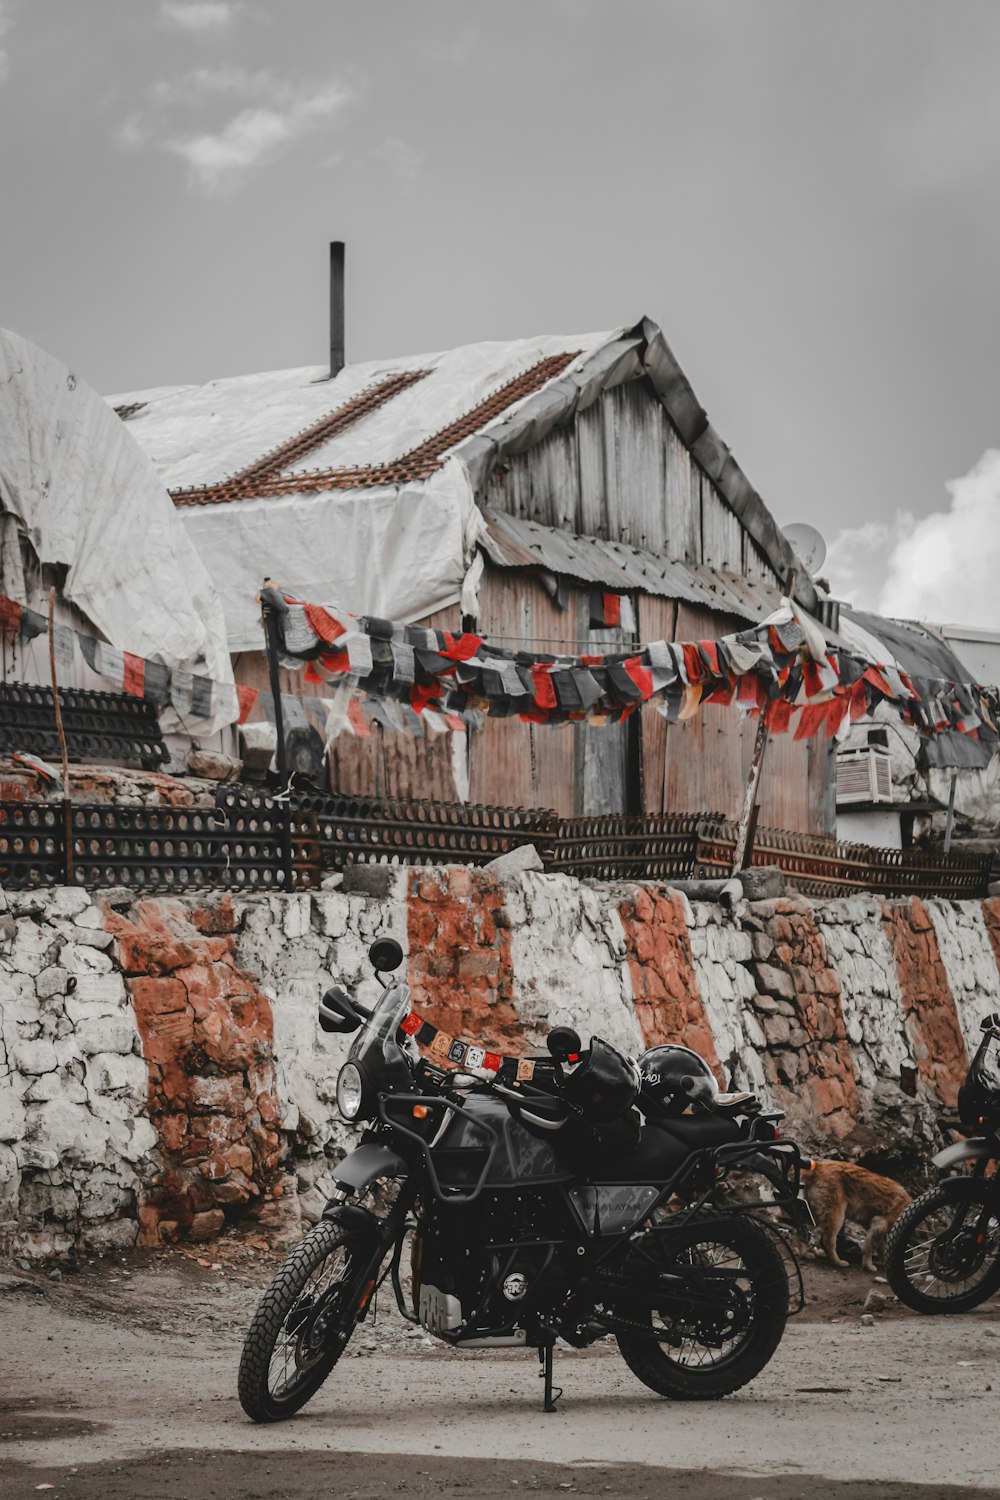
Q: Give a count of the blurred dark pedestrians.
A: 0